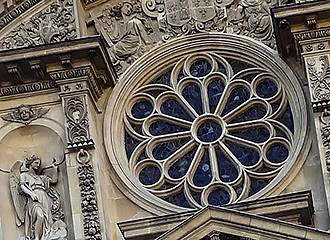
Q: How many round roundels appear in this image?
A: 7